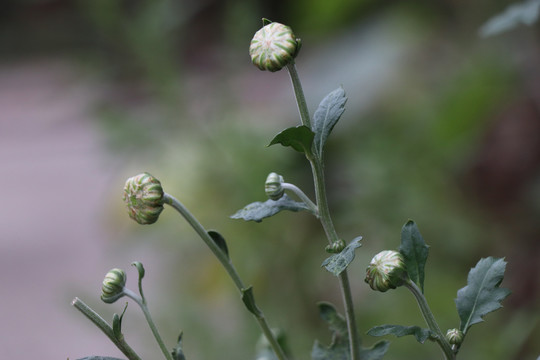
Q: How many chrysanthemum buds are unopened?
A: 7